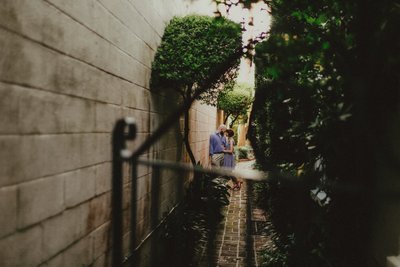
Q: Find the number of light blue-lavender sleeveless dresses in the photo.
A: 1